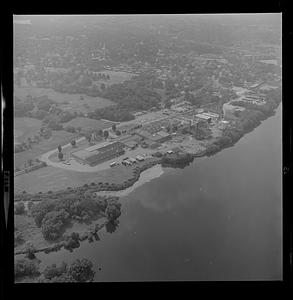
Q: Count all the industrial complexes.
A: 1